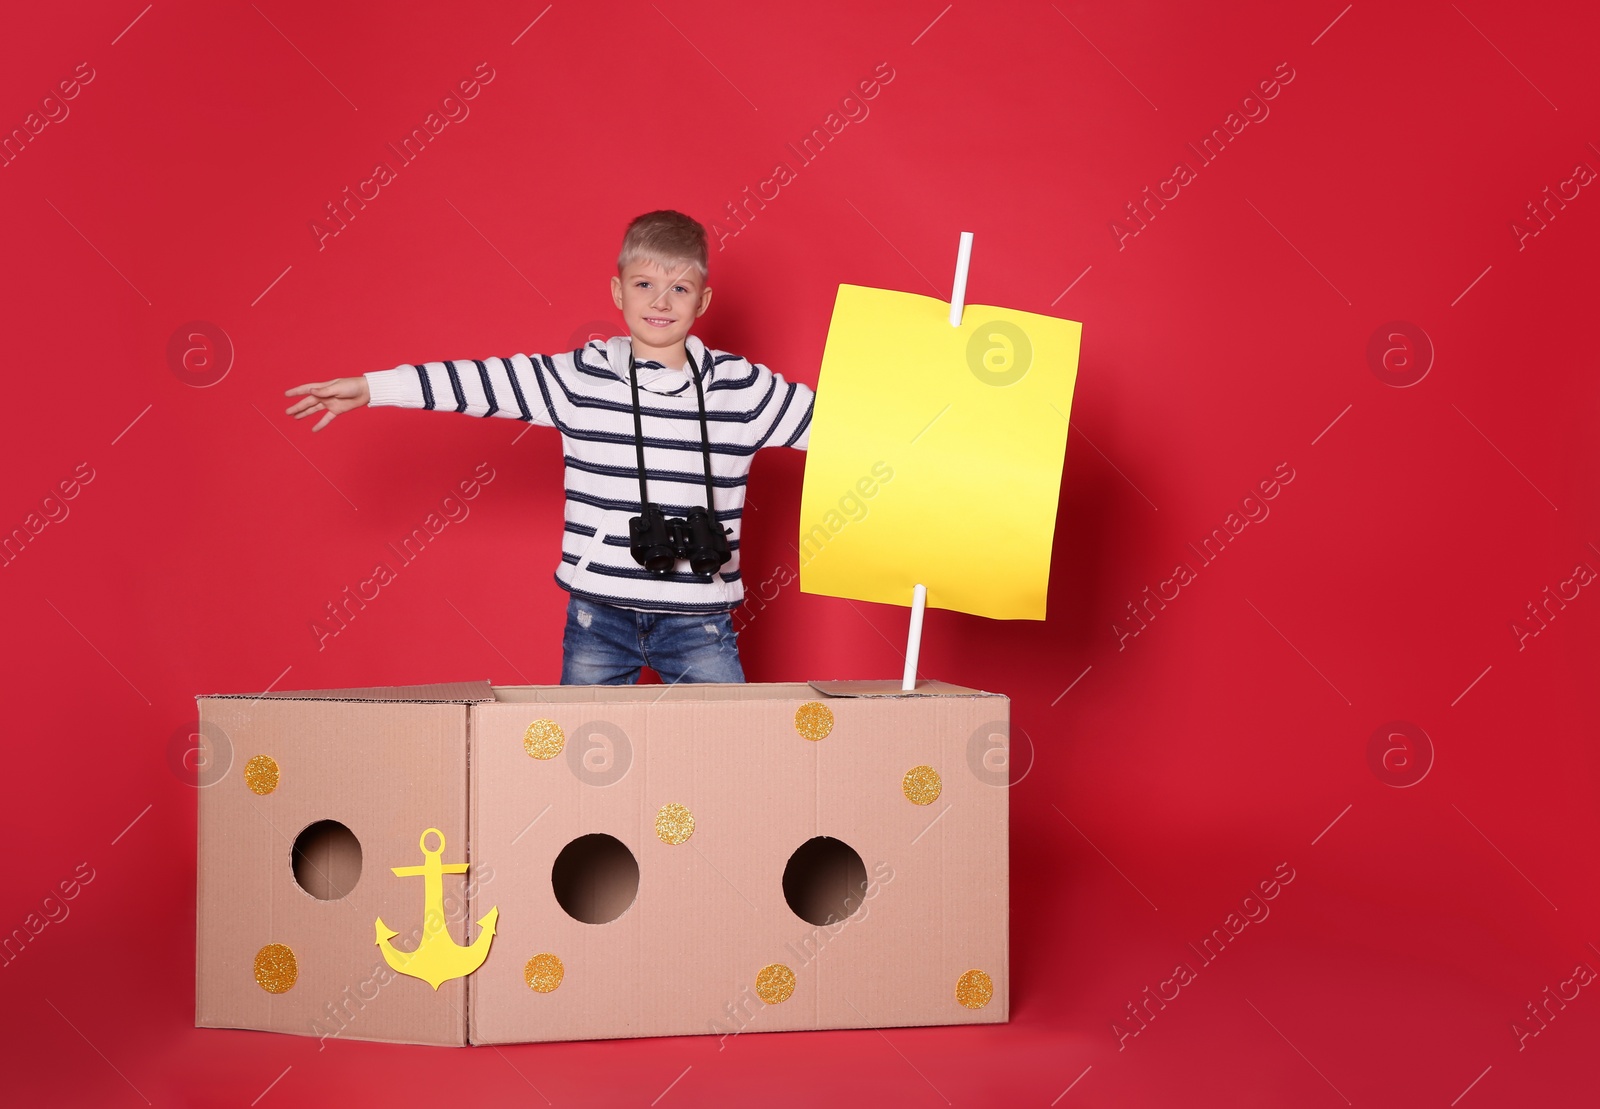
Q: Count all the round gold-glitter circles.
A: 9